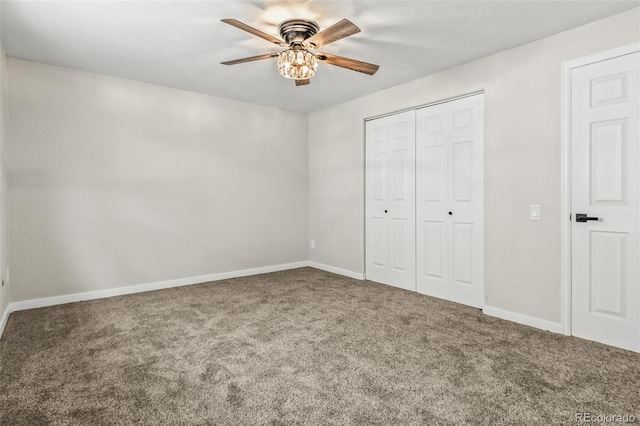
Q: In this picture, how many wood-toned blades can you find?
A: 5